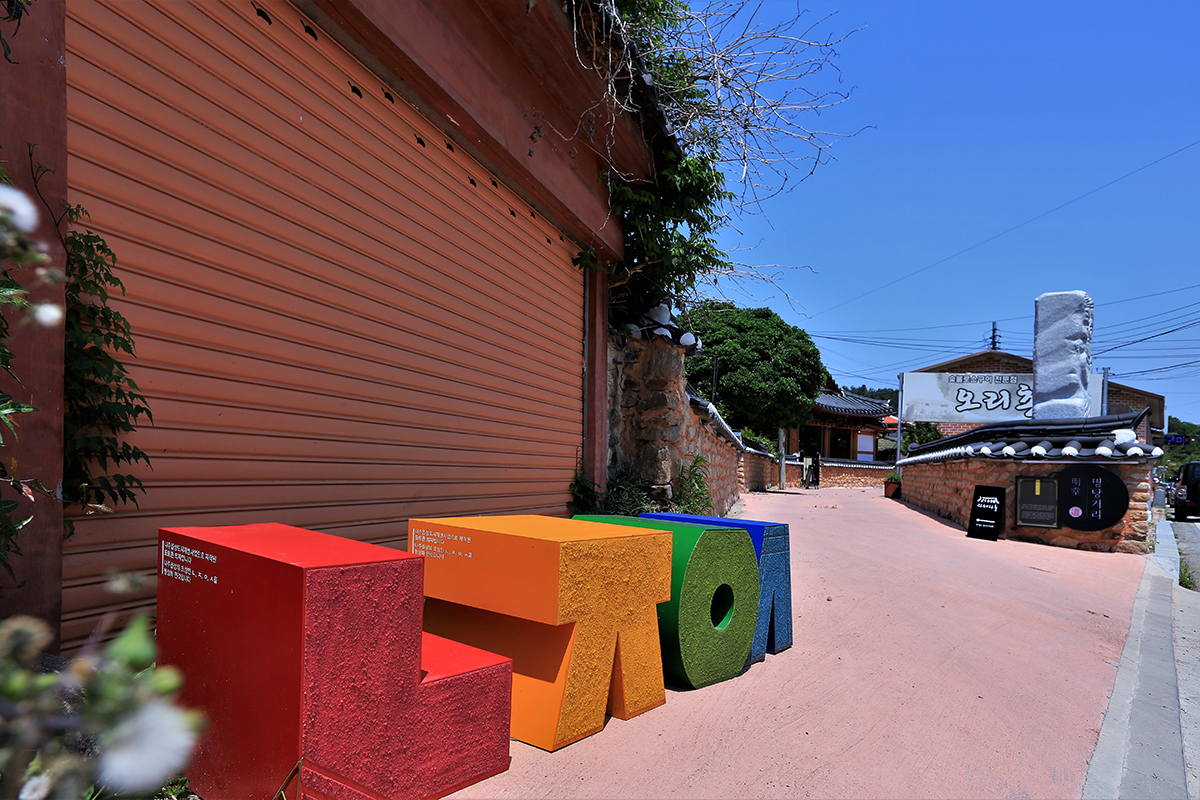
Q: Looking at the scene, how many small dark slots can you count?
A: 12